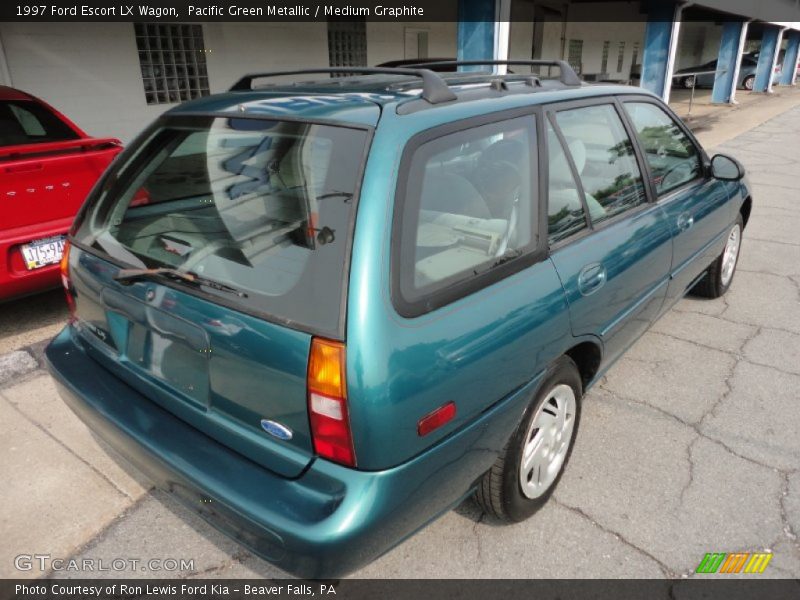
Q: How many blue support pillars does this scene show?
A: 5